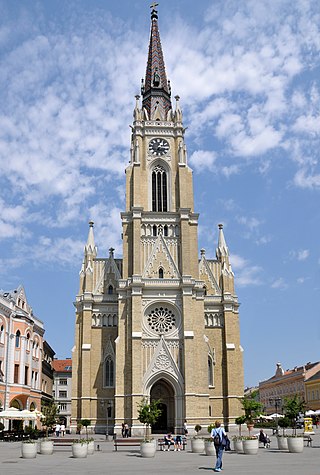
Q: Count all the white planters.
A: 11